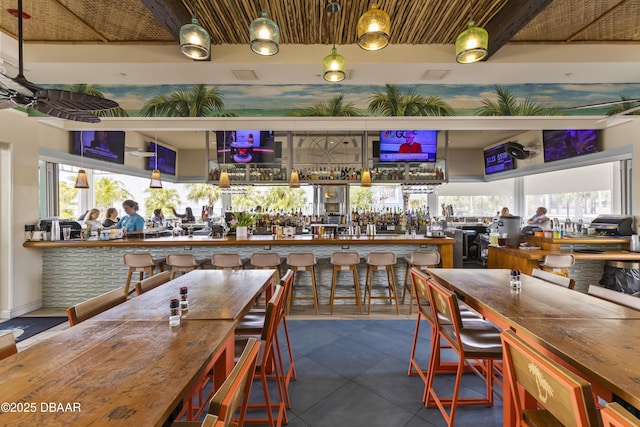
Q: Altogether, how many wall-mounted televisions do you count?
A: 6